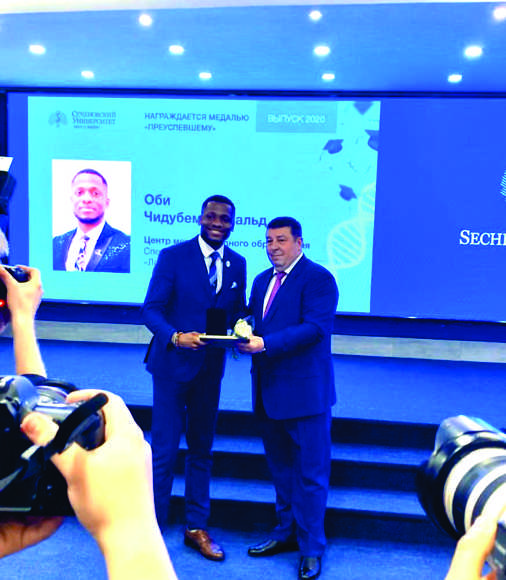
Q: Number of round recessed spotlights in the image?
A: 11